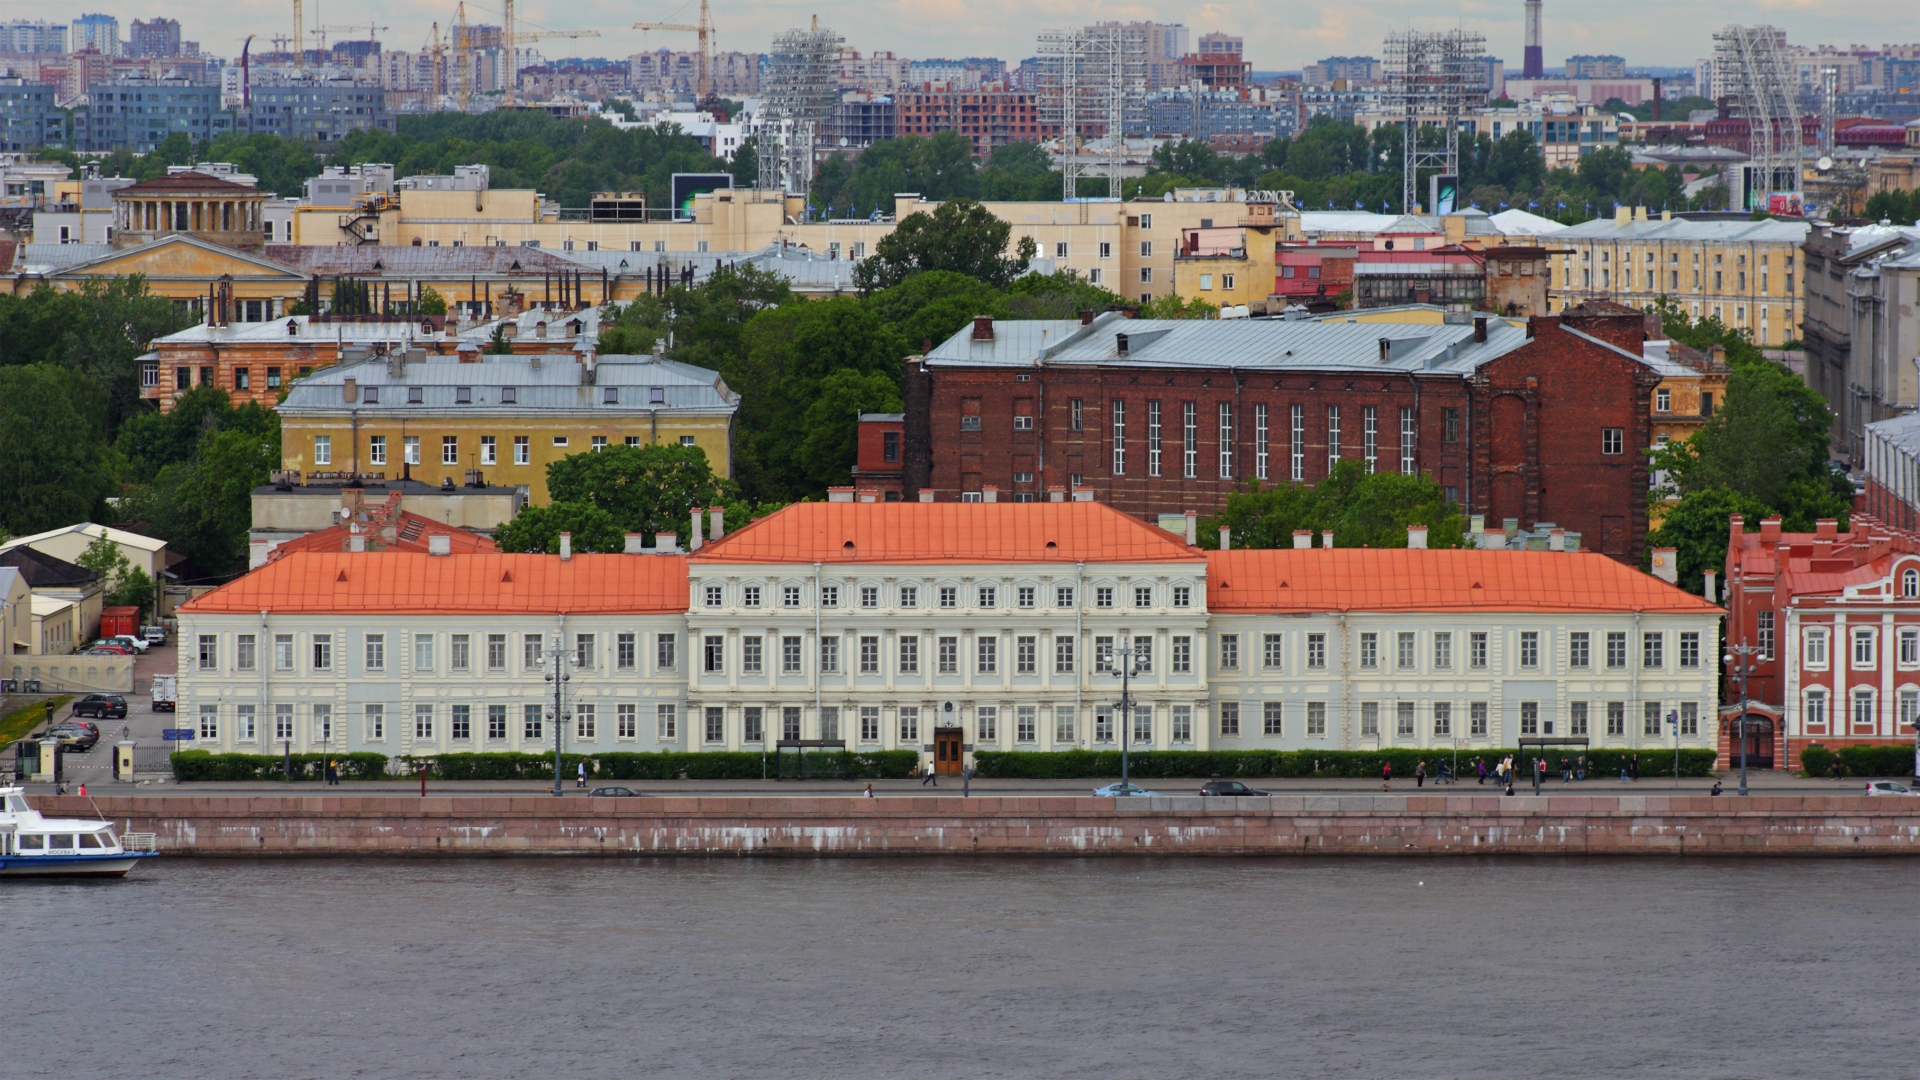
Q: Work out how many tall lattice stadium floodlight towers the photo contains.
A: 4